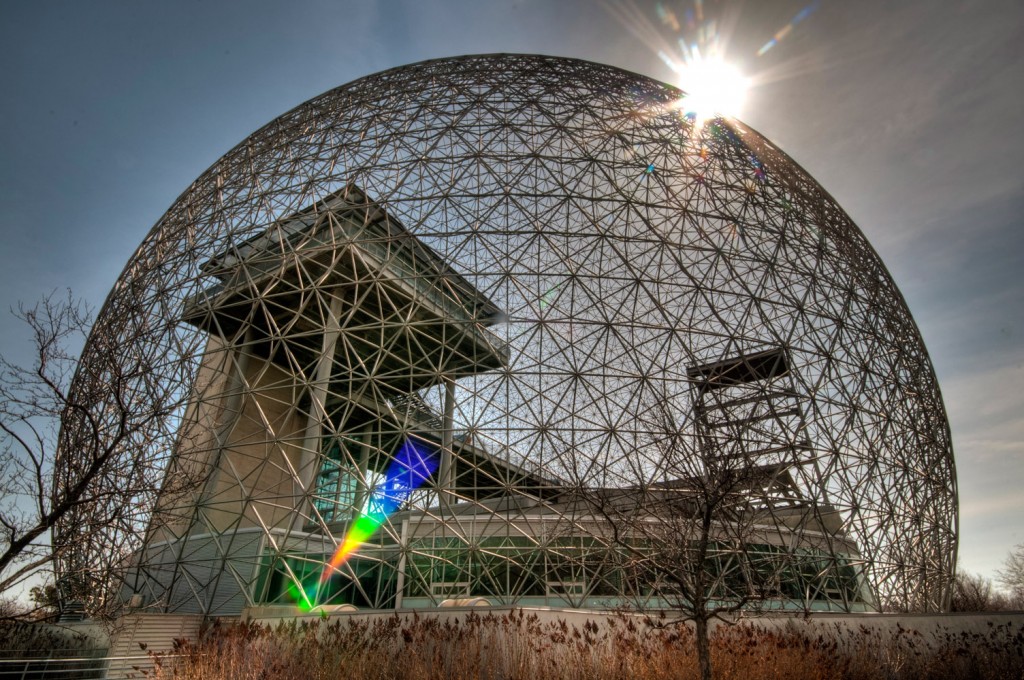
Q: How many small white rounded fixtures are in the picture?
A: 2